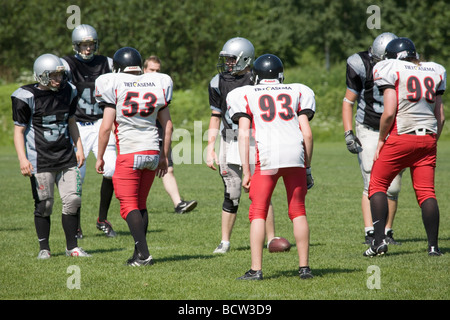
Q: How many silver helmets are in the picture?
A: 4